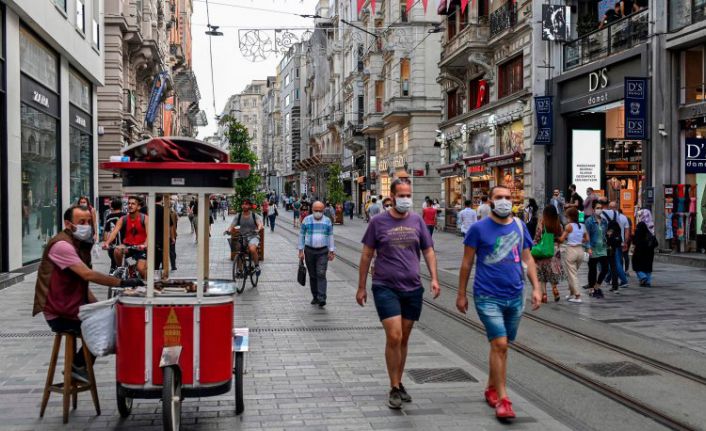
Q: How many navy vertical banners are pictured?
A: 2